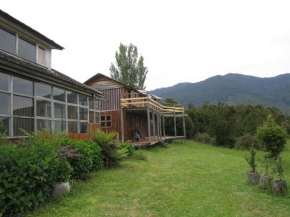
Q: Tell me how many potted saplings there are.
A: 3